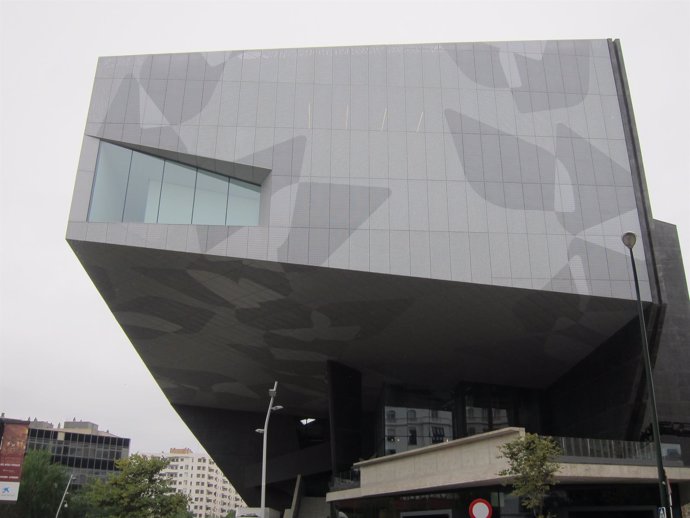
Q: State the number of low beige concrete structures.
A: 1